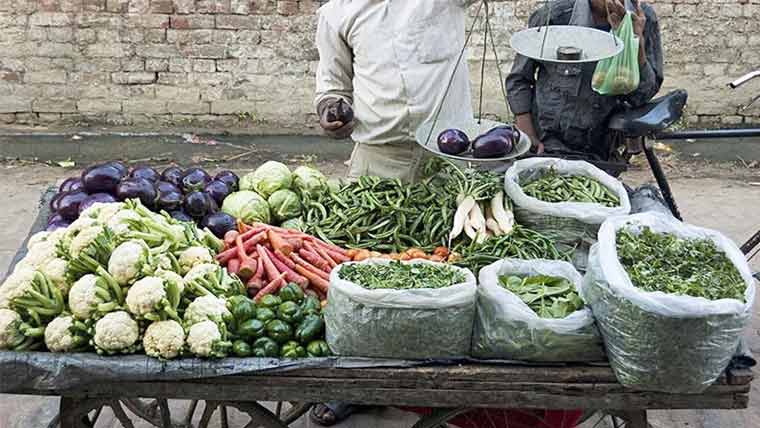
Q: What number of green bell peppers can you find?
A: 13